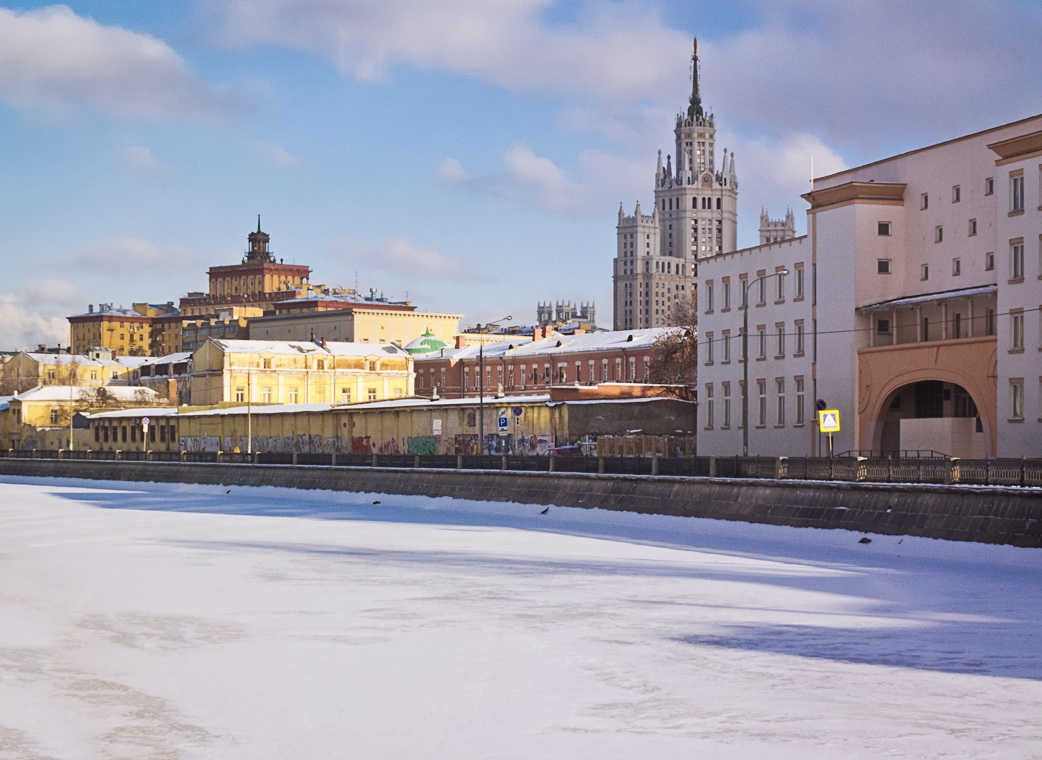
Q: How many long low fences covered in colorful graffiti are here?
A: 1